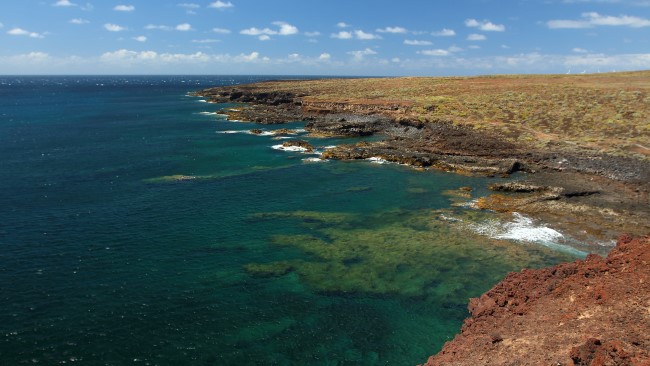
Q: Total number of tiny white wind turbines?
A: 4